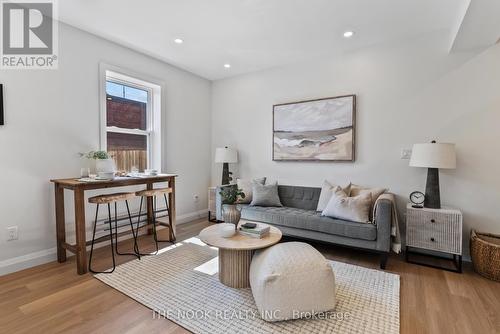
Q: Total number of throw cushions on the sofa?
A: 5